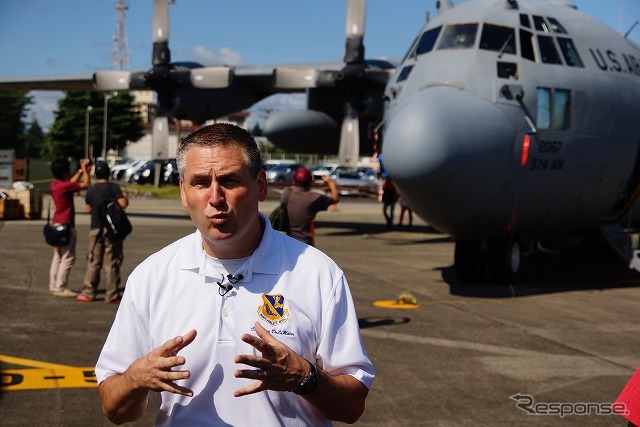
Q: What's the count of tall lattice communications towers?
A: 1